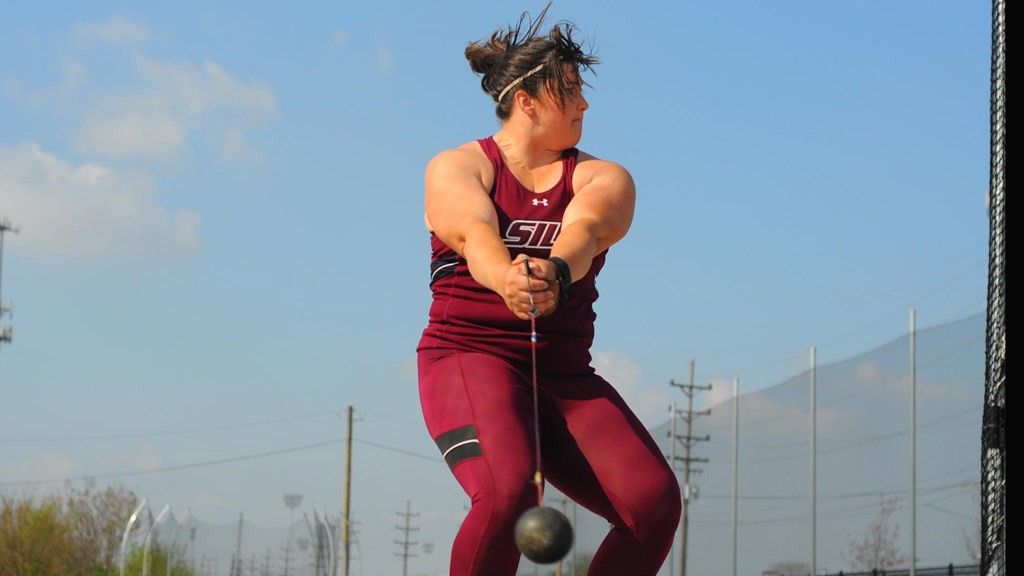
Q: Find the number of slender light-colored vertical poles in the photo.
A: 4